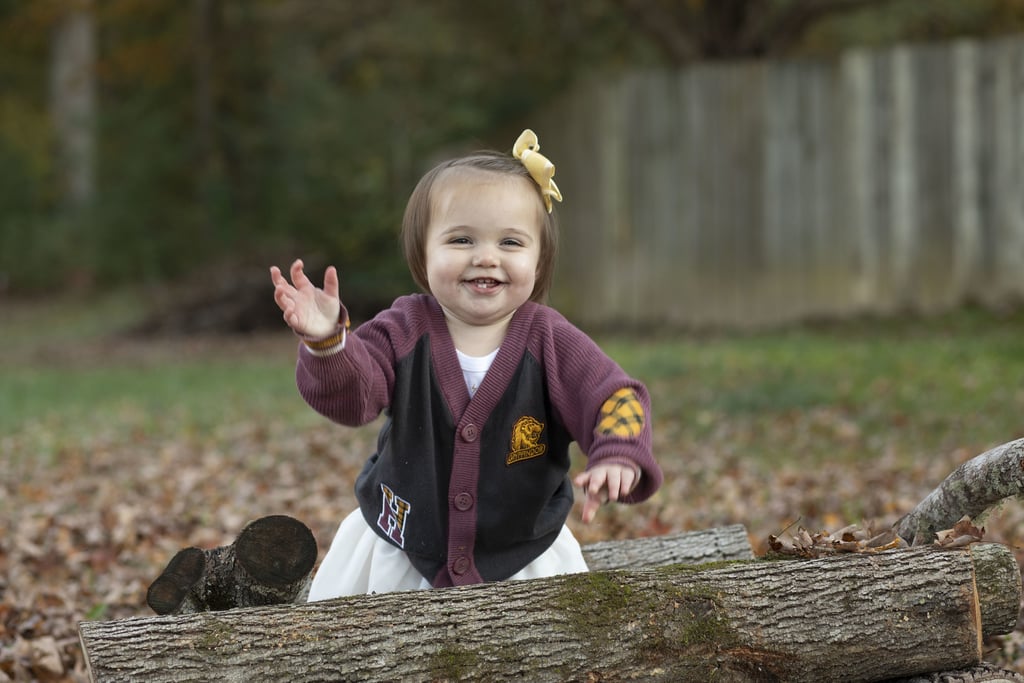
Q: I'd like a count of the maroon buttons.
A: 3